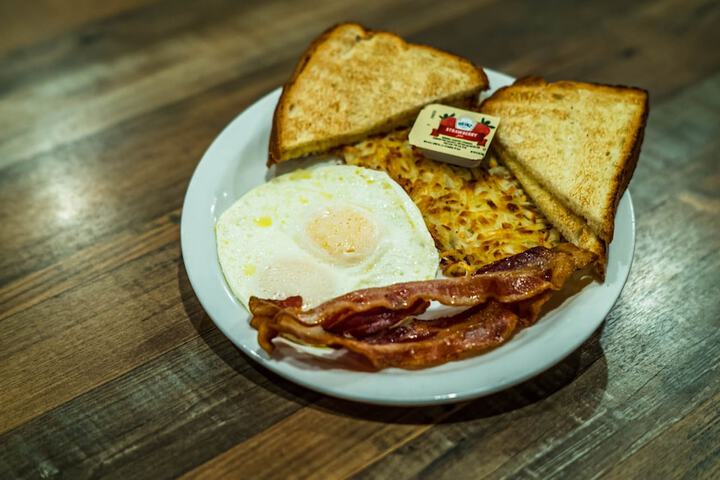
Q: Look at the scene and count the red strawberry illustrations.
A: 2